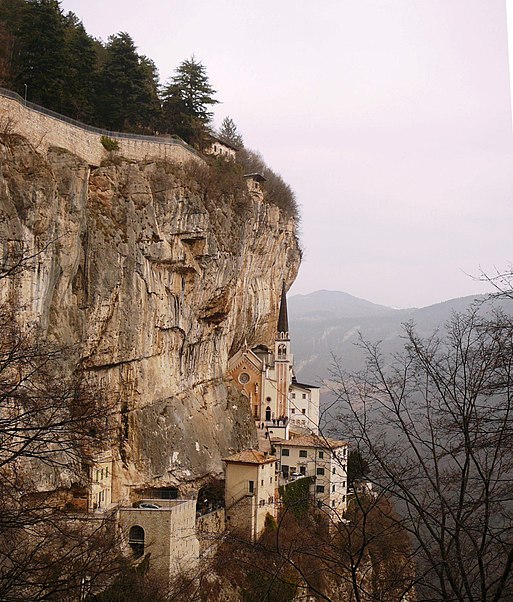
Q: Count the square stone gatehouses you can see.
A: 1